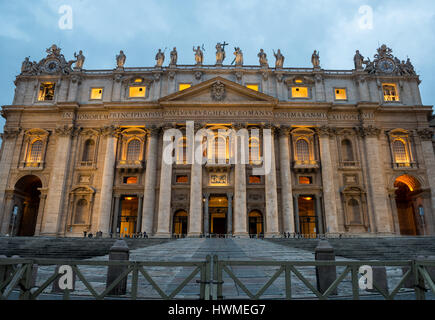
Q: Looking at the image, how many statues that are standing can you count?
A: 11